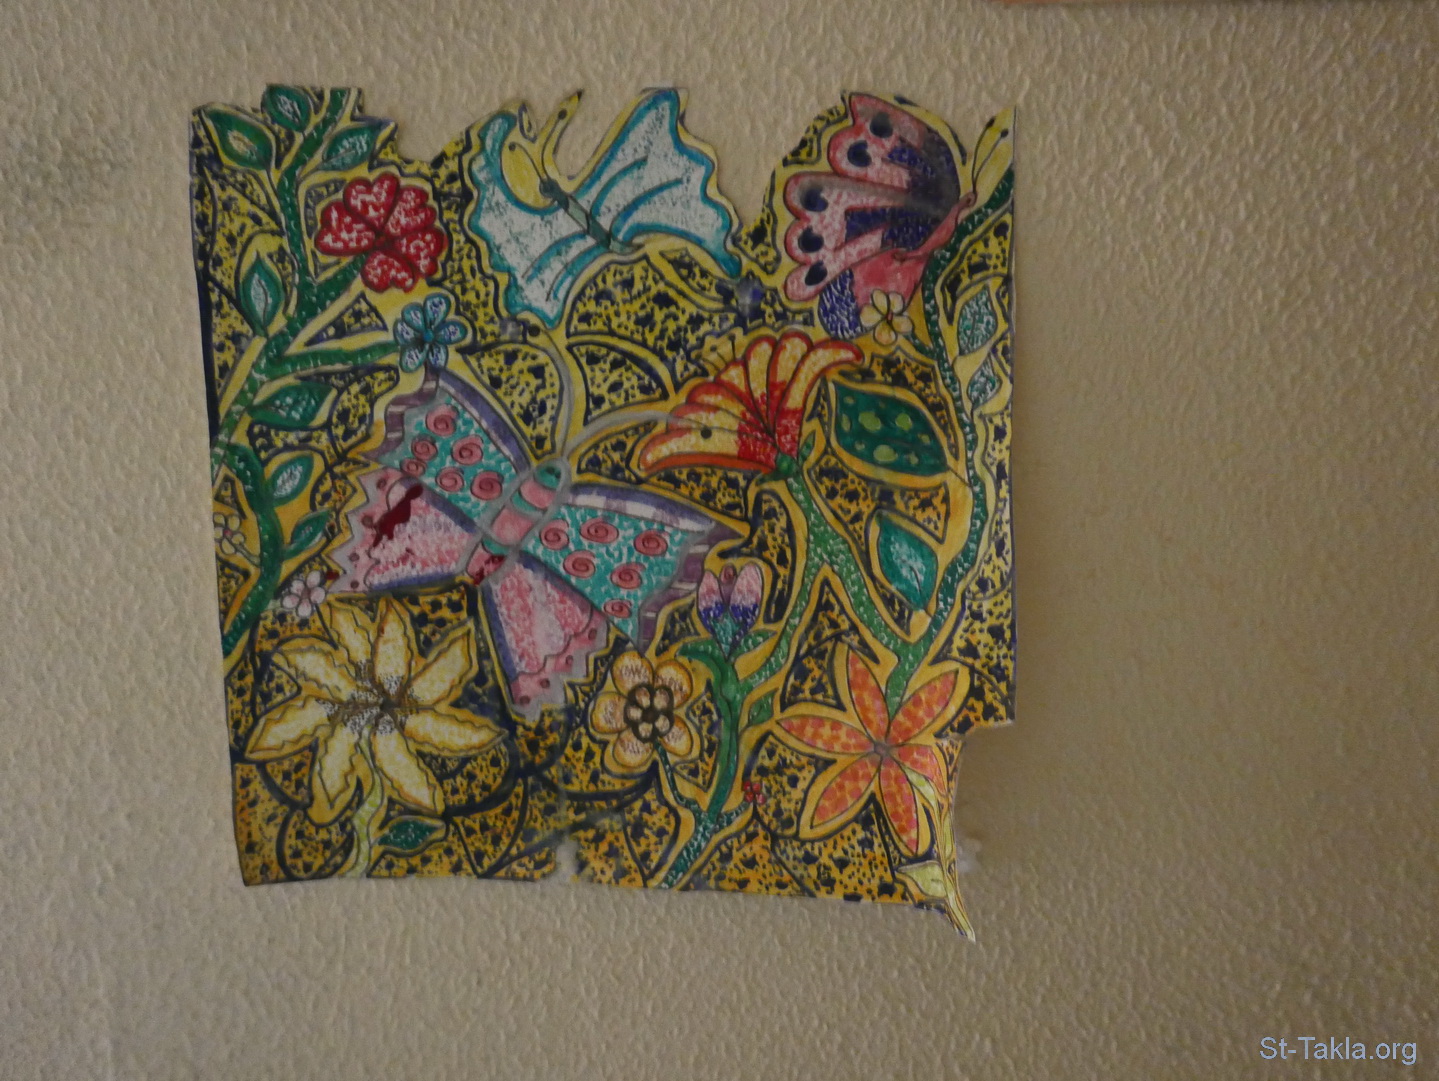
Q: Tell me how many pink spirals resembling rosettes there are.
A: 12